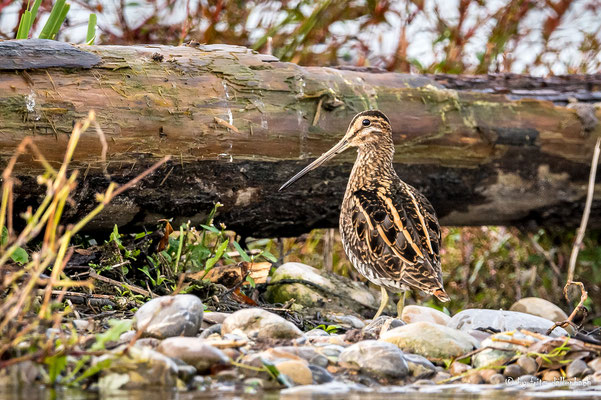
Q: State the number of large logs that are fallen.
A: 1